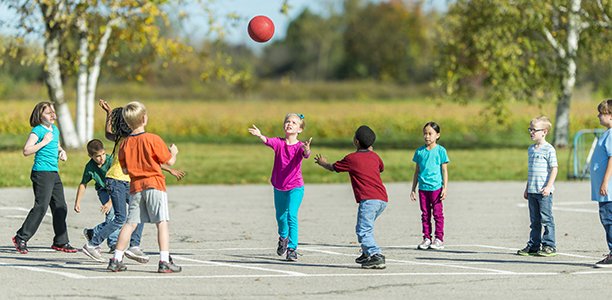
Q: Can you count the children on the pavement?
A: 9